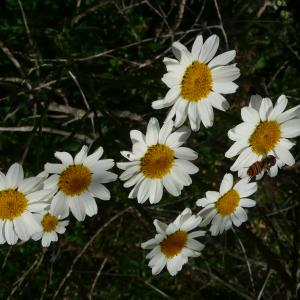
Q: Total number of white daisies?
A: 8